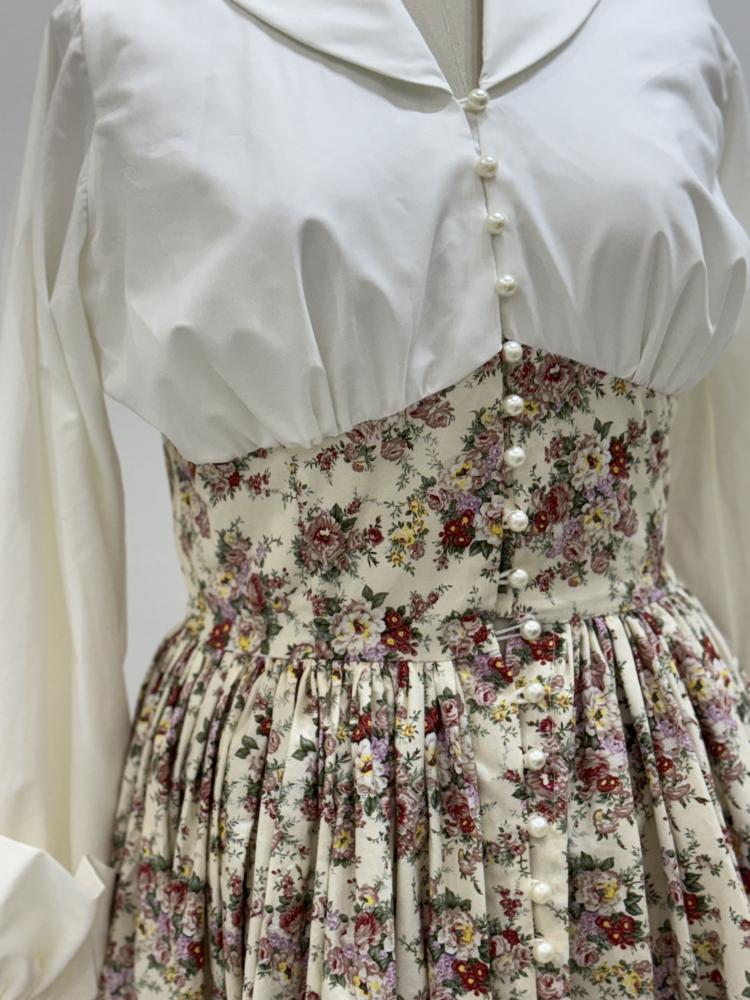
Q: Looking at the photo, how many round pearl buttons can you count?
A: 15